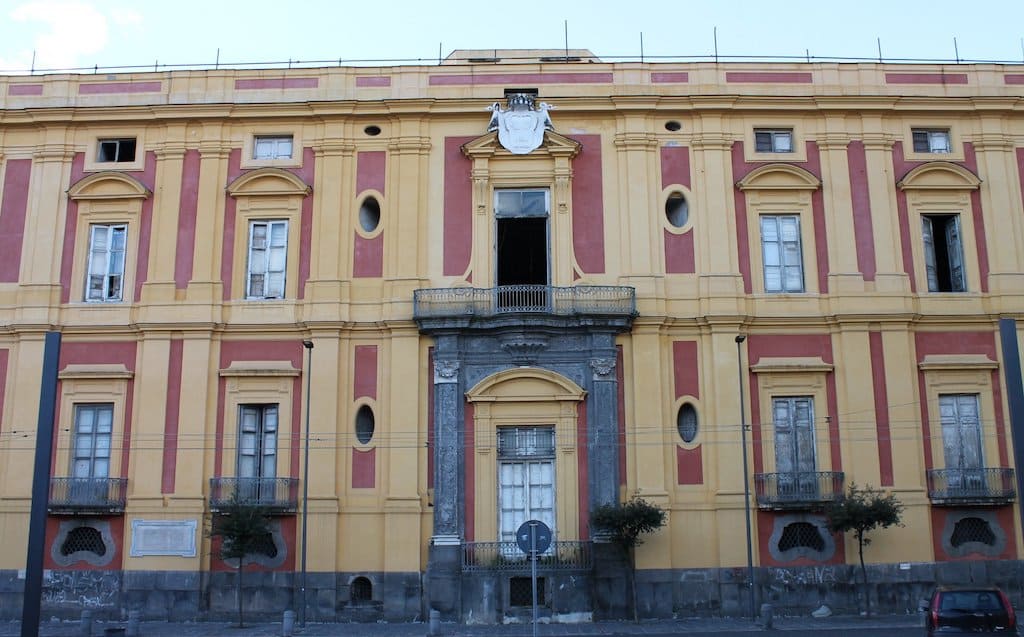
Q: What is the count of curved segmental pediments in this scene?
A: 5